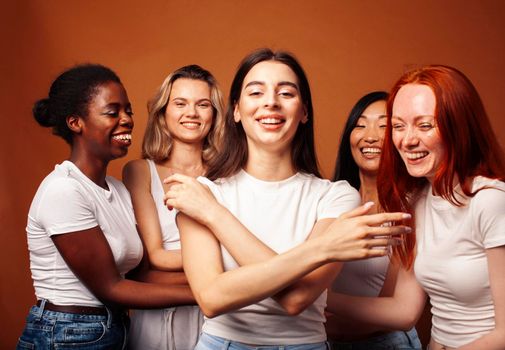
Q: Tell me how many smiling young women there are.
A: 5